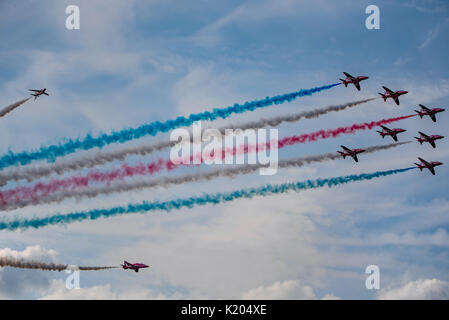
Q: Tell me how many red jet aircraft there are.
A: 9